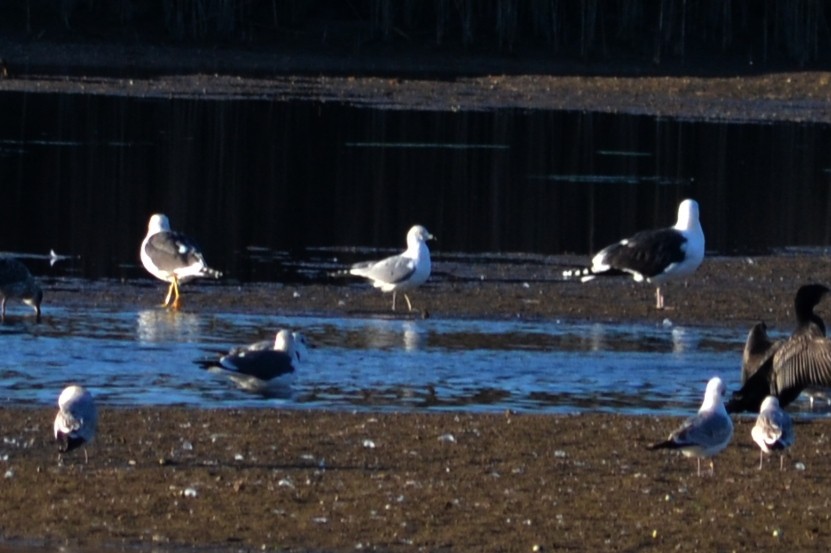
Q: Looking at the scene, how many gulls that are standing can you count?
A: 6